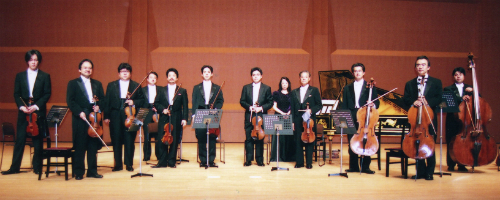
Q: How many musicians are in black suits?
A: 11